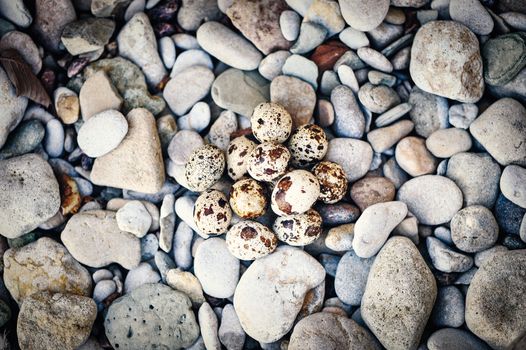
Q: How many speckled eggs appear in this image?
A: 11